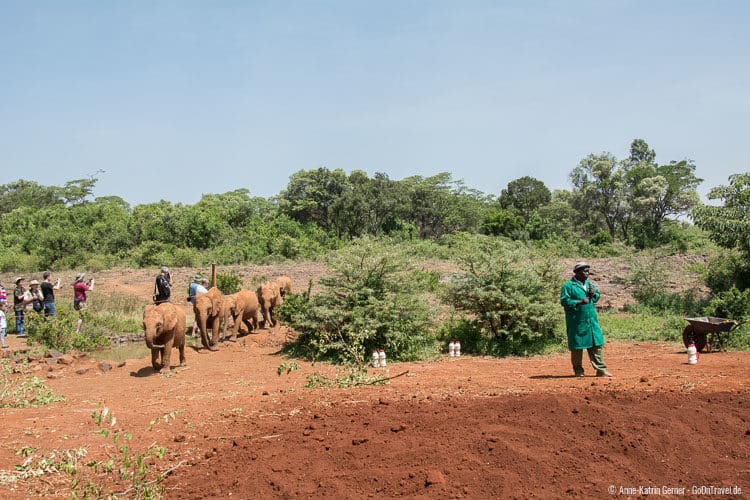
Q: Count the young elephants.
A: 5